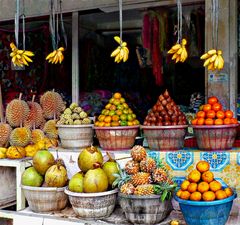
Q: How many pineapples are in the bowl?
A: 7